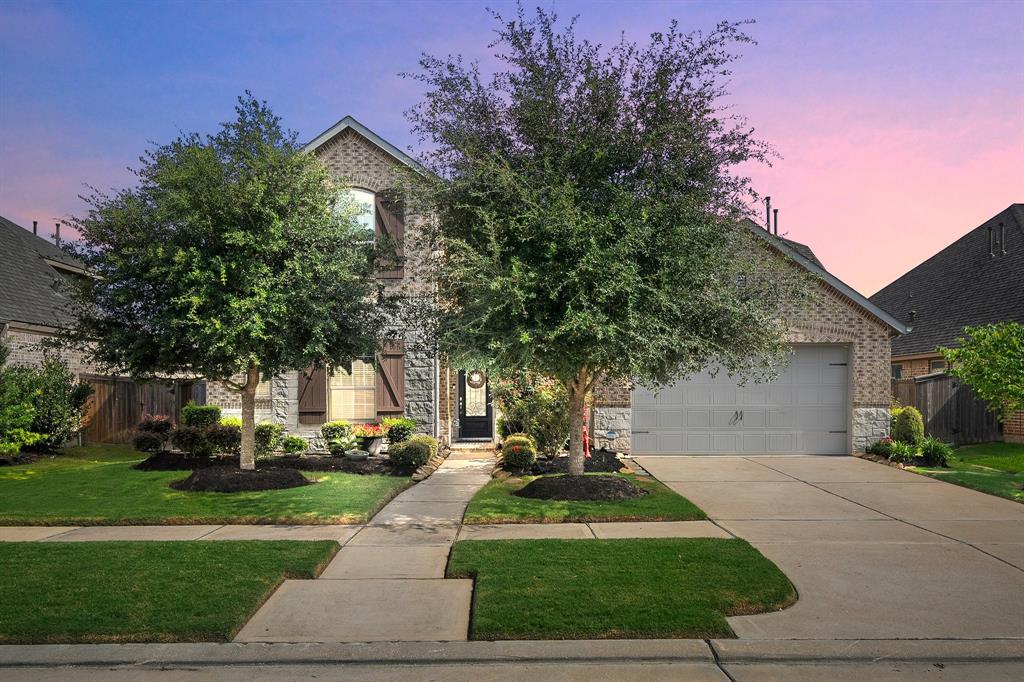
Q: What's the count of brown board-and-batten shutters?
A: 3